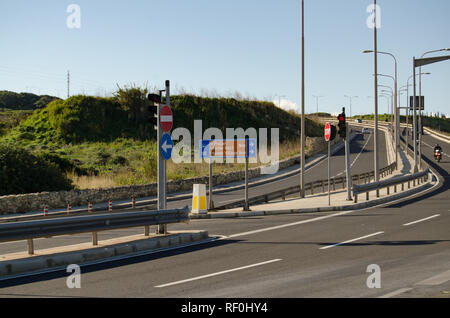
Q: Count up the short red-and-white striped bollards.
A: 5